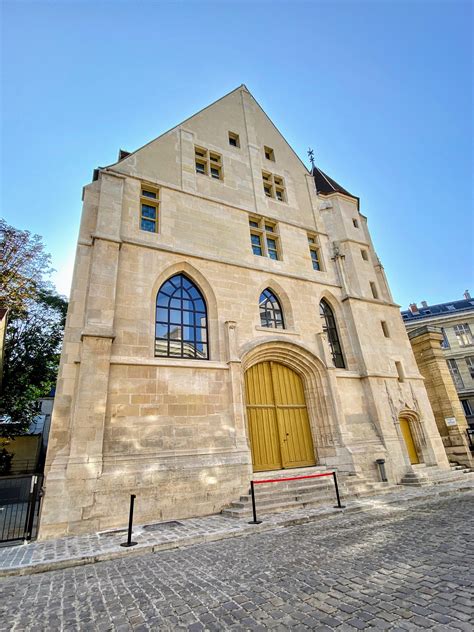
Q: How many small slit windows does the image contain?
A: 5